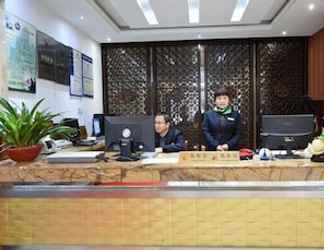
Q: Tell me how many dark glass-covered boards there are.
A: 2